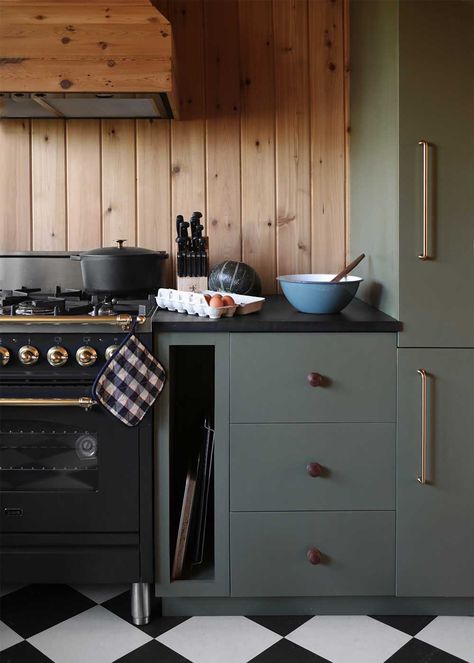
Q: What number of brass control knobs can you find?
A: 5